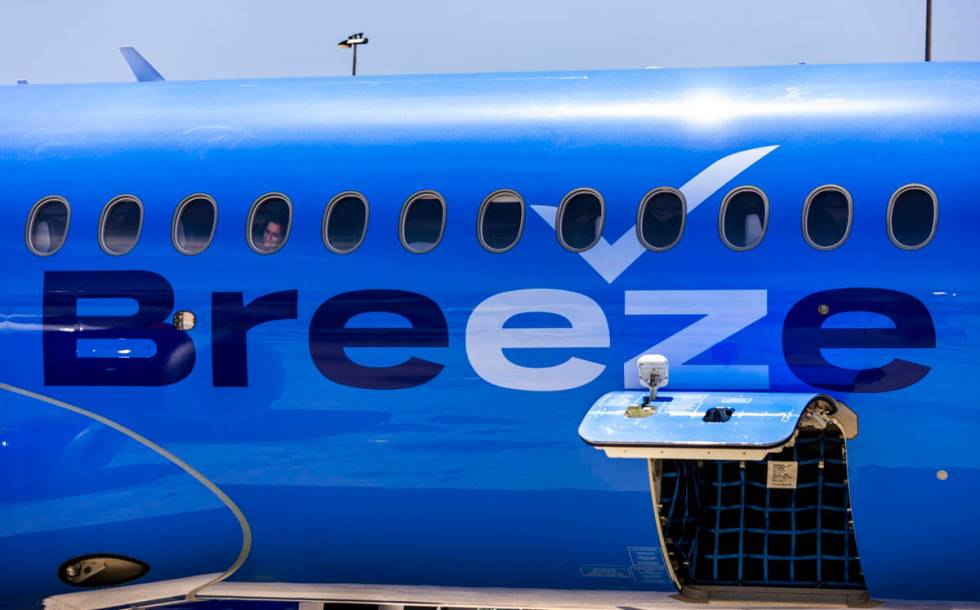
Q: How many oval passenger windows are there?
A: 12